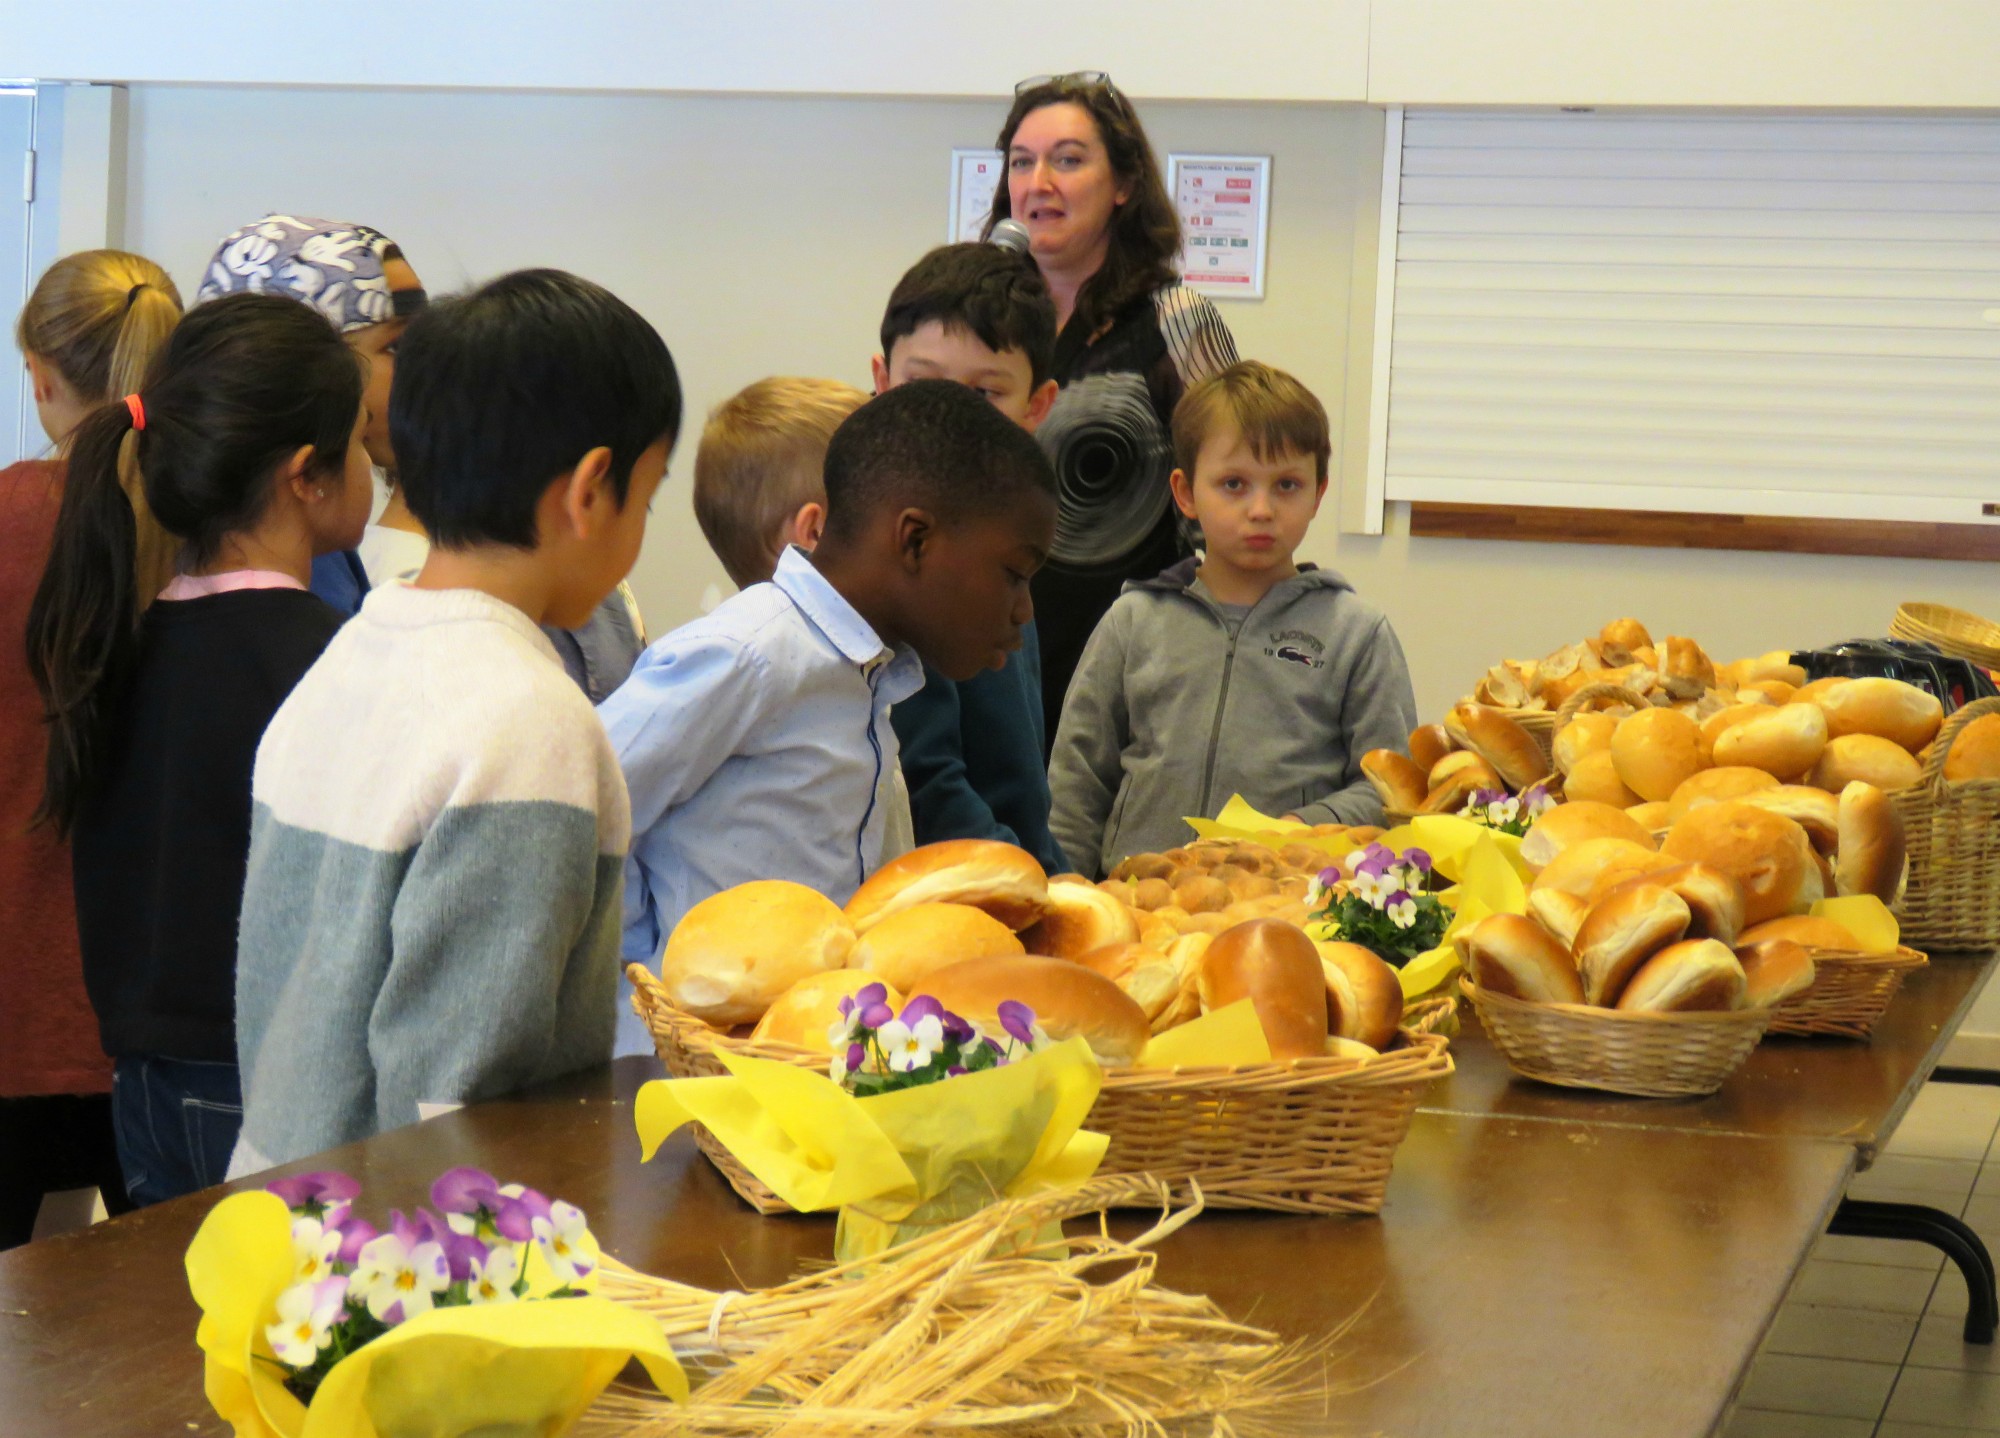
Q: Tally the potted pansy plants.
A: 4